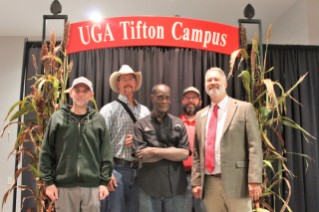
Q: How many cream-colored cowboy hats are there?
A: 1